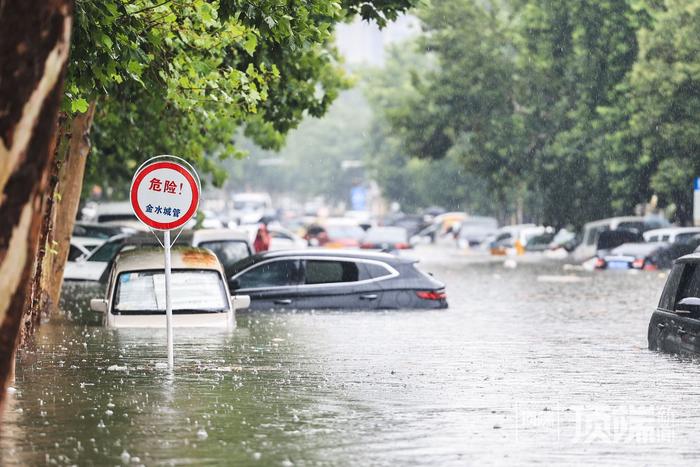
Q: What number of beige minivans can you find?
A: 1